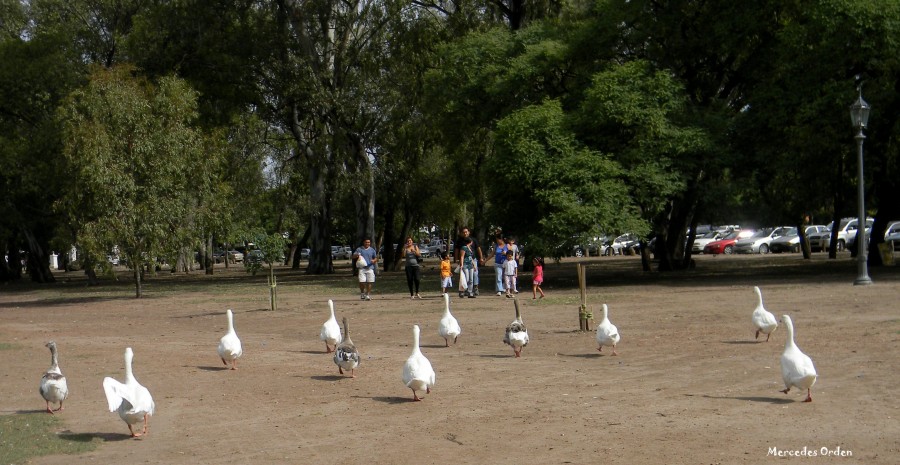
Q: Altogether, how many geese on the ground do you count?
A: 11